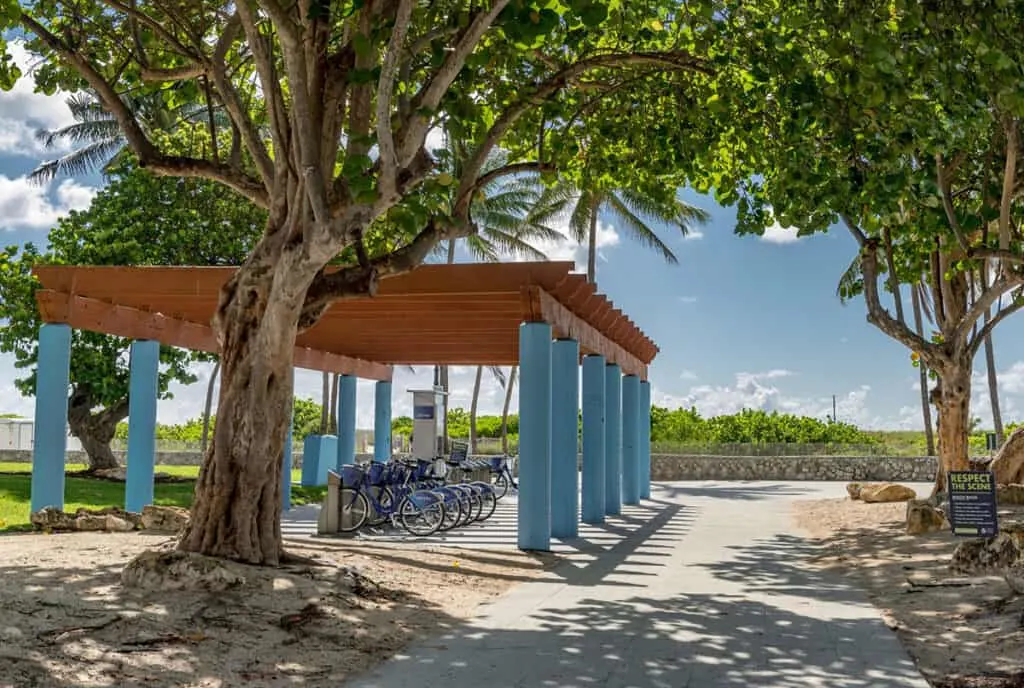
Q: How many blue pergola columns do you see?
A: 11